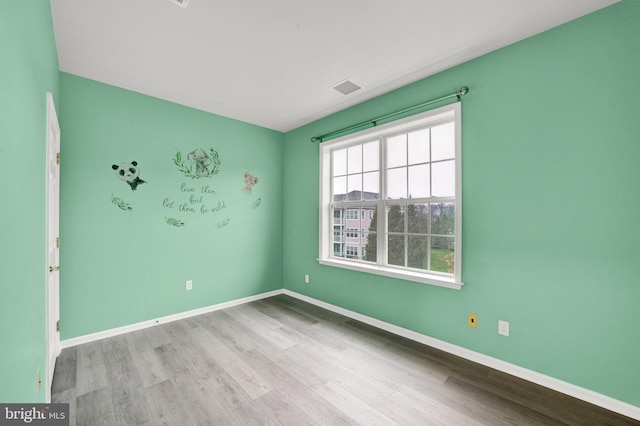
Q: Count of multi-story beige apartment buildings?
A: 1